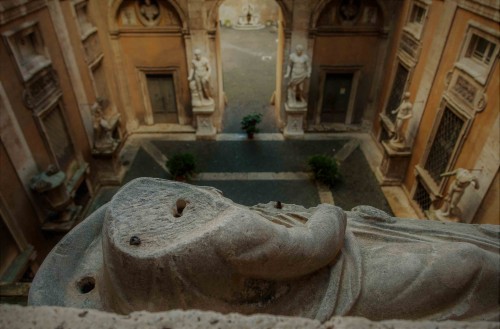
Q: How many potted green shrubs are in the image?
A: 3